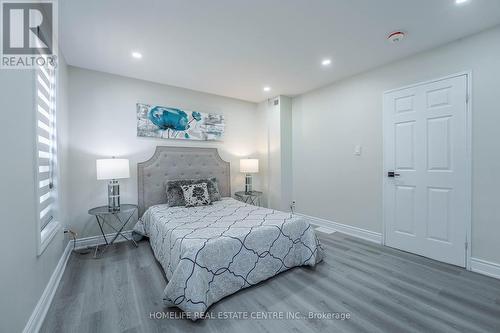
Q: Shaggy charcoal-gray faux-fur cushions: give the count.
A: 2